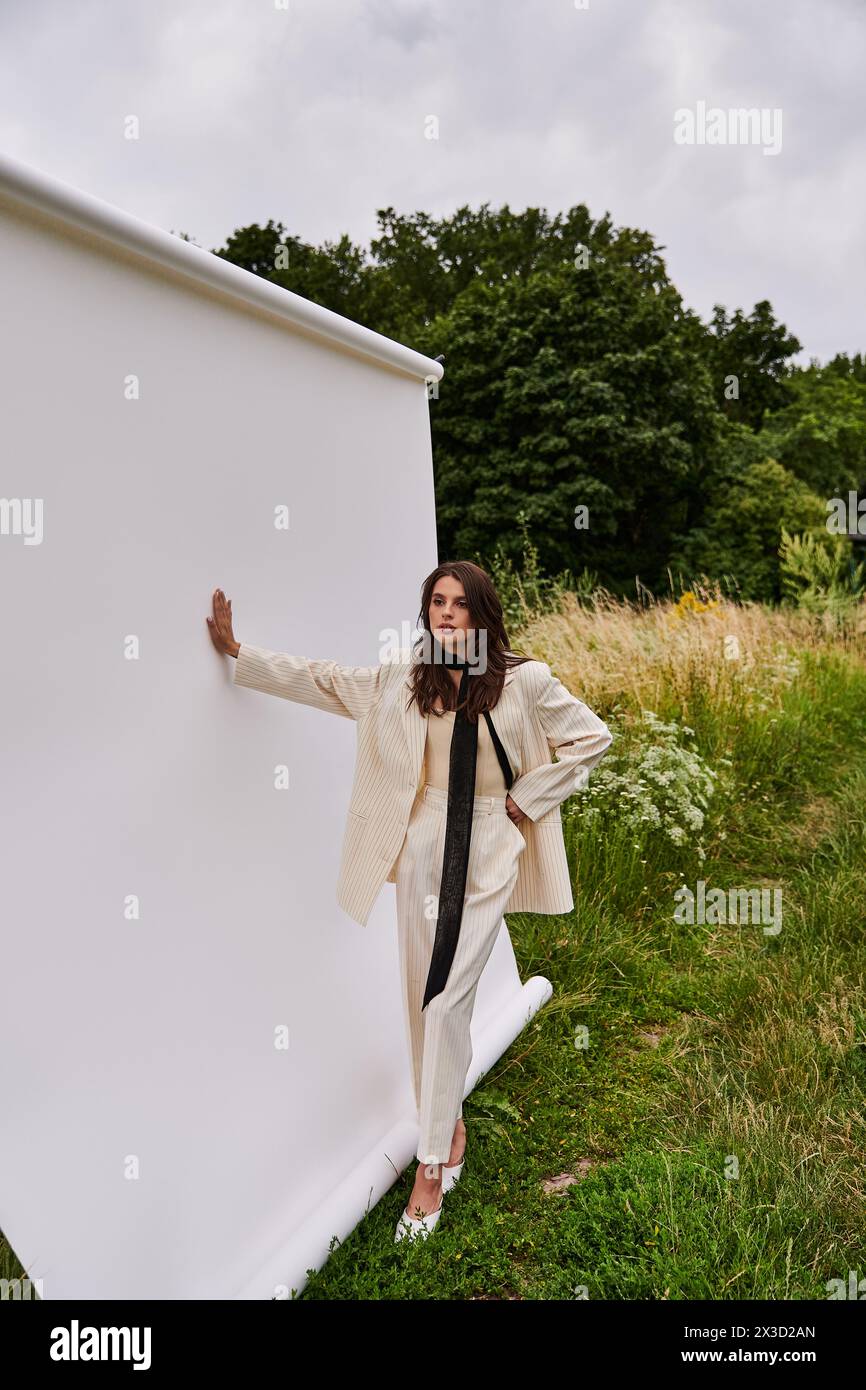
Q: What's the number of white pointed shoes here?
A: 2